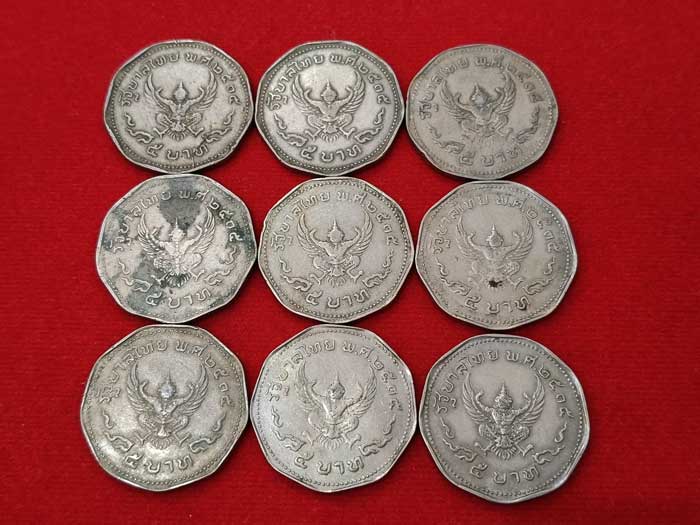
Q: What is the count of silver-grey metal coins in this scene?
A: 9